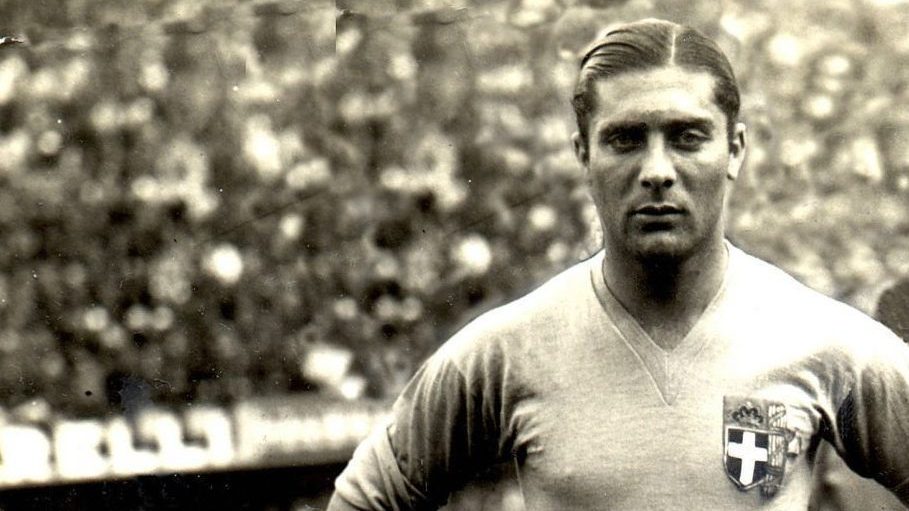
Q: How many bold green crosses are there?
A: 0